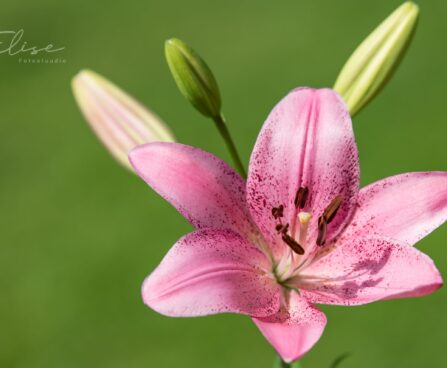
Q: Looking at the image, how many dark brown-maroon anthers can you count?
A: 6